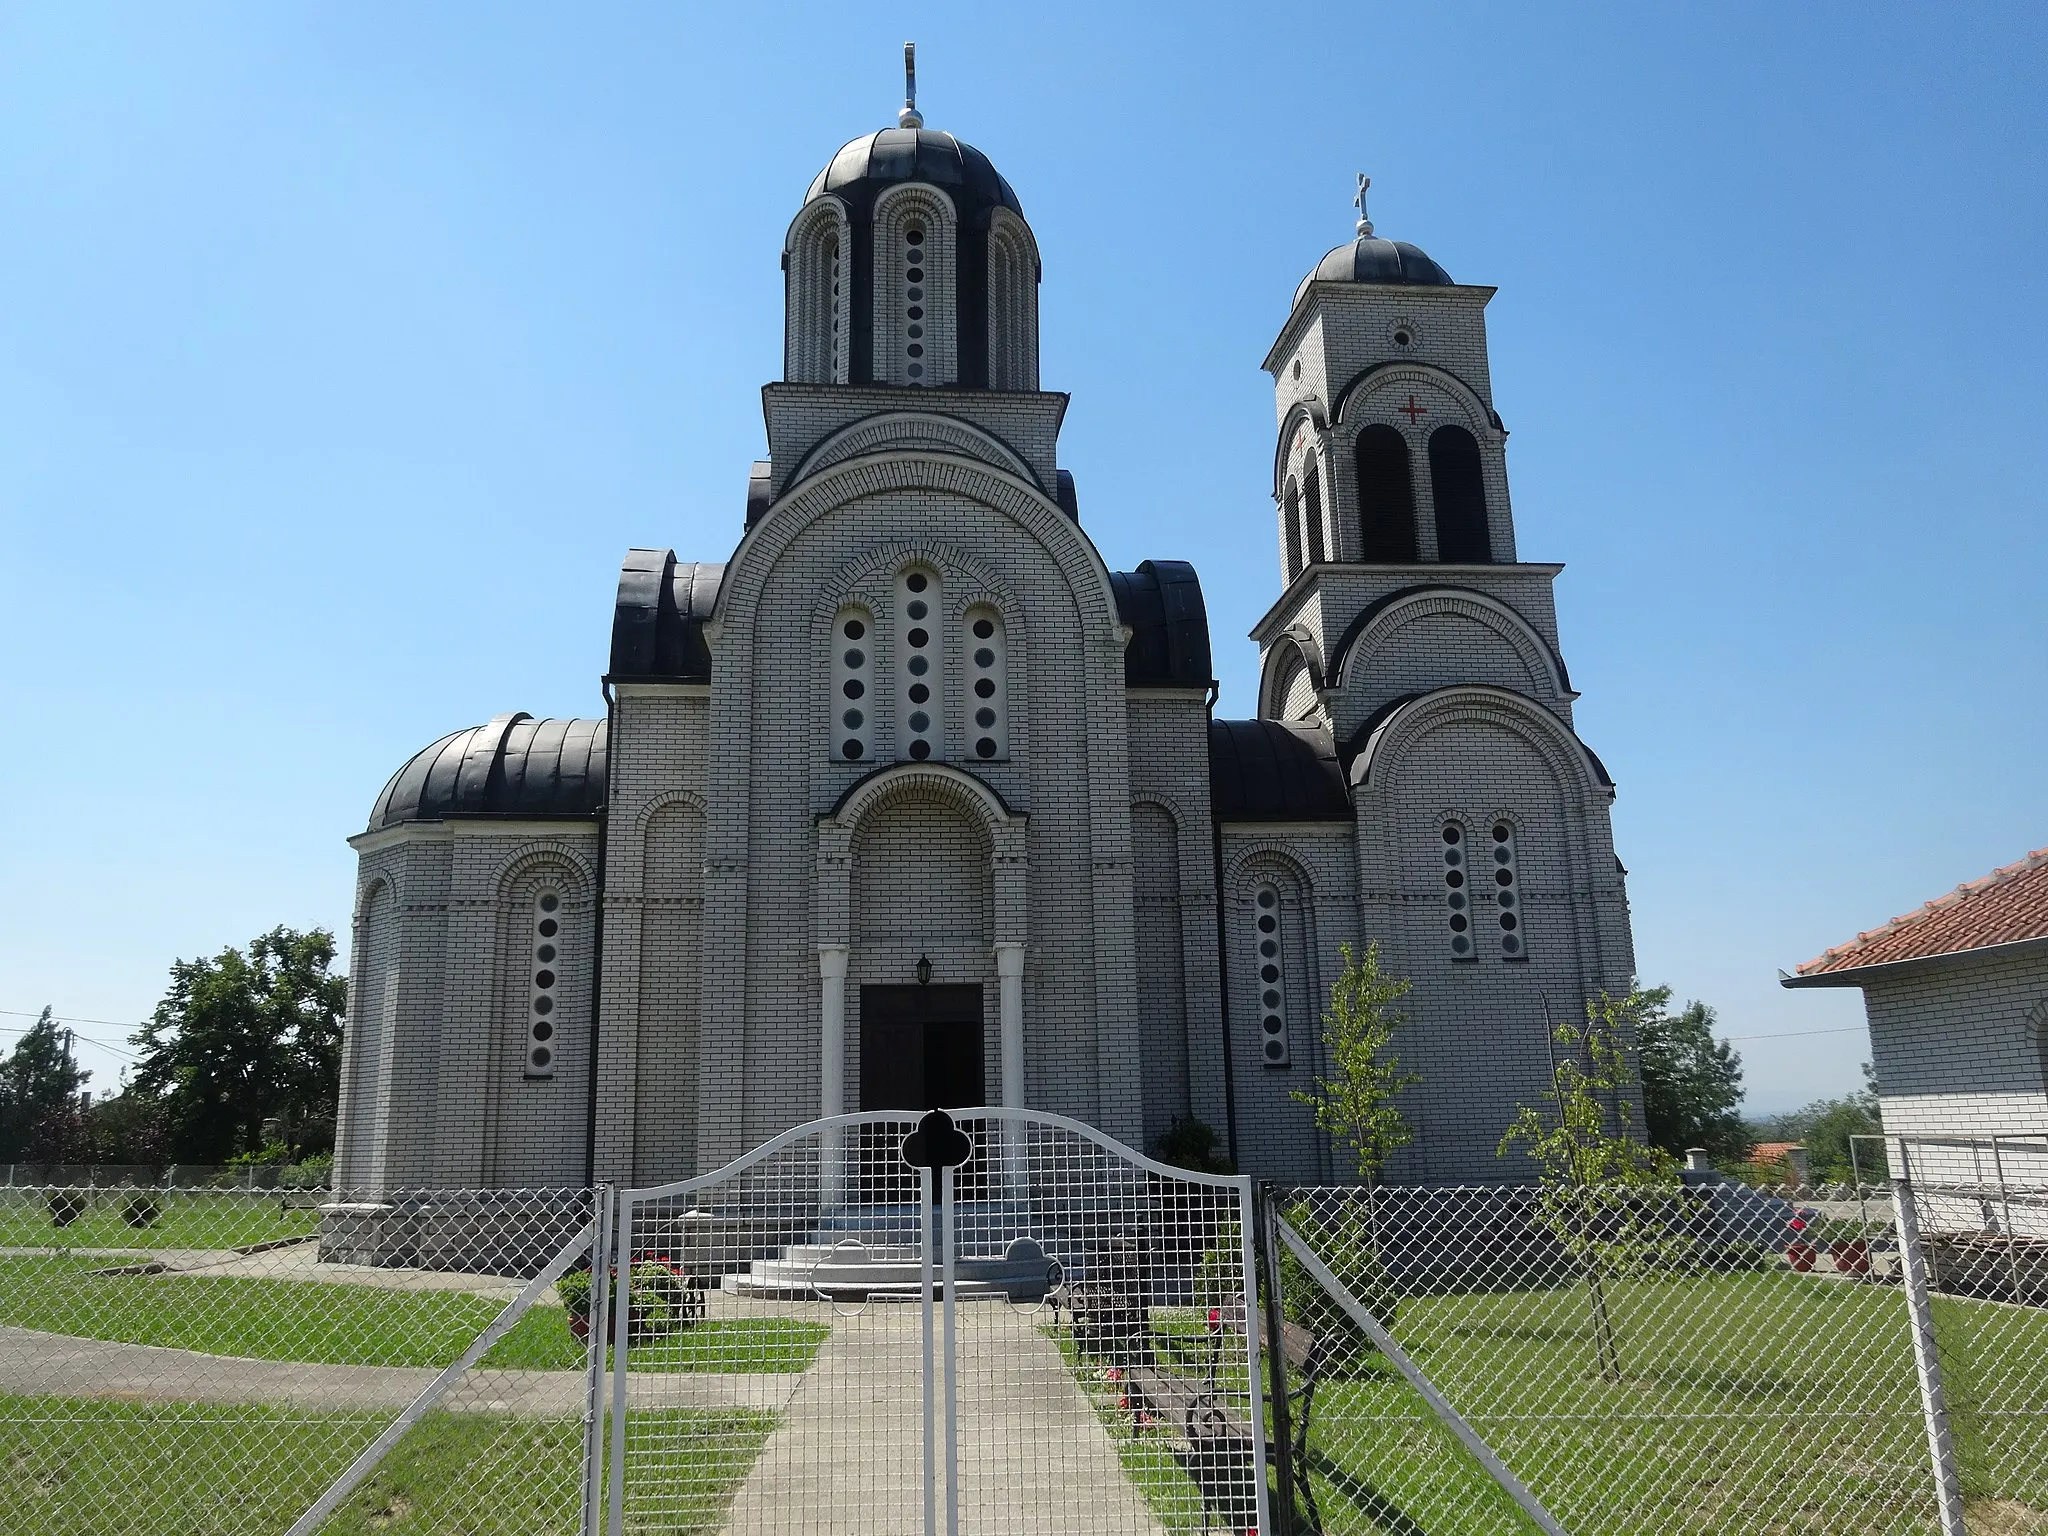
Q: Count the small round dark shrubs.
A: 2